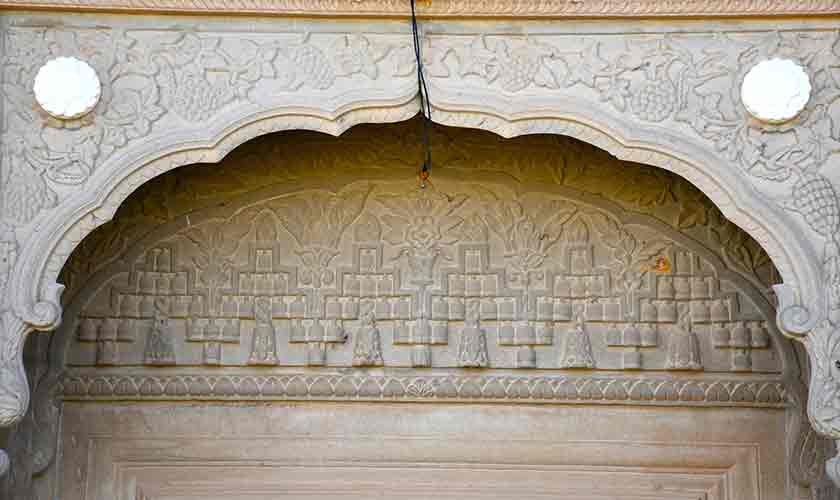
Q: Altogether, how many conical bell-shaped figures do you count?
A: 6